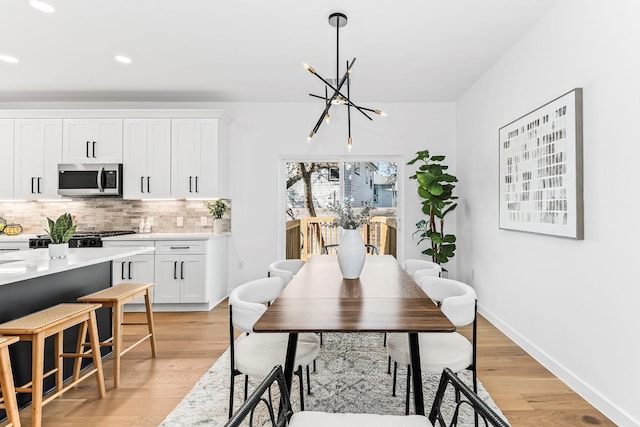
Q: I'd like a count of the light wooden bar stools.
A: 3